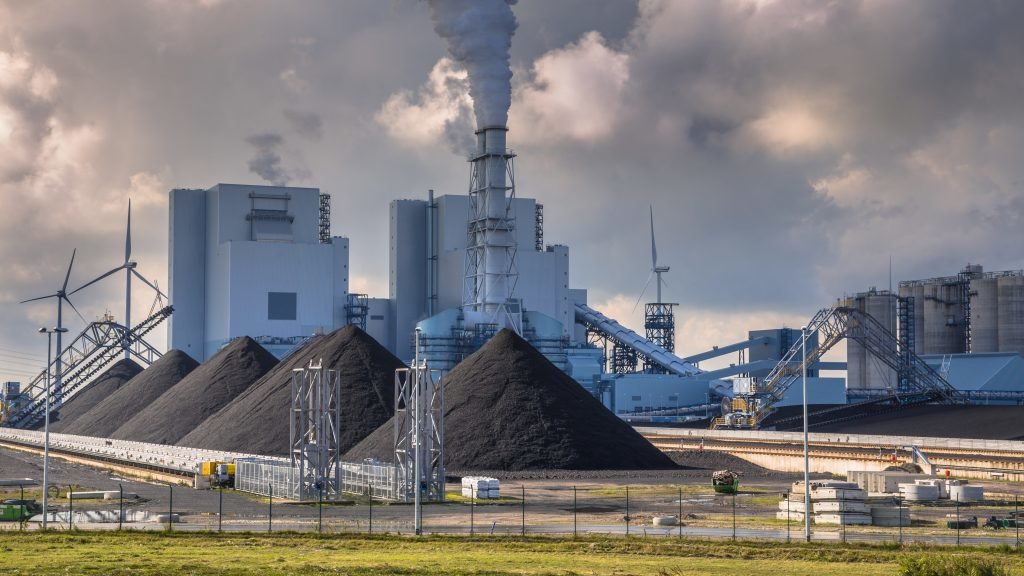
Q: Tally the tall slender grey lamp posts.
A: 3